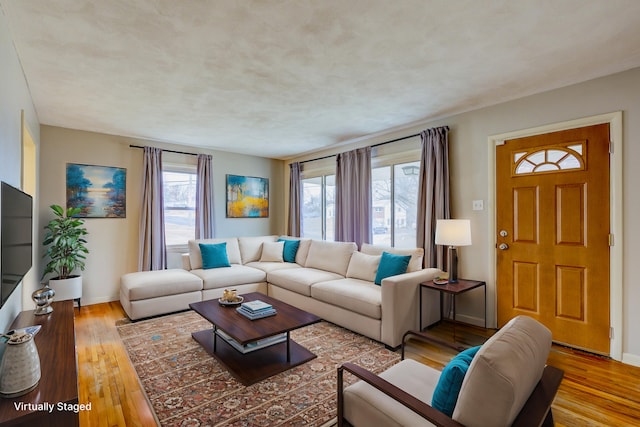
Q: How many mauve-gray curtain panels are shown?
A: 5